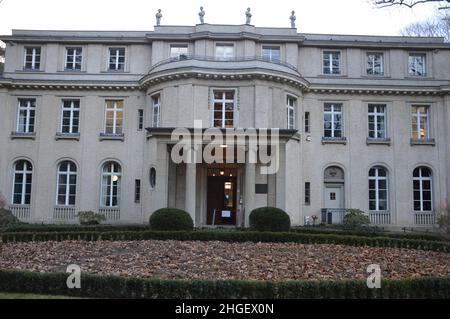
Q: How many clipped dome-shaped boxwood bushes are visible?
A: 2